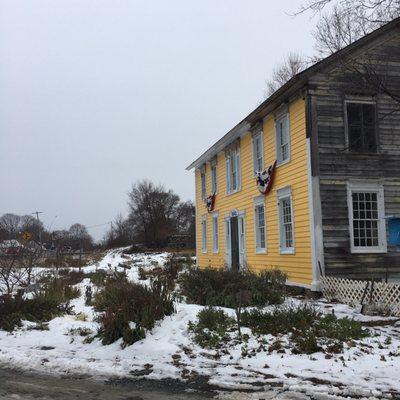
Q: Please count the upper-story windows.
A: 6